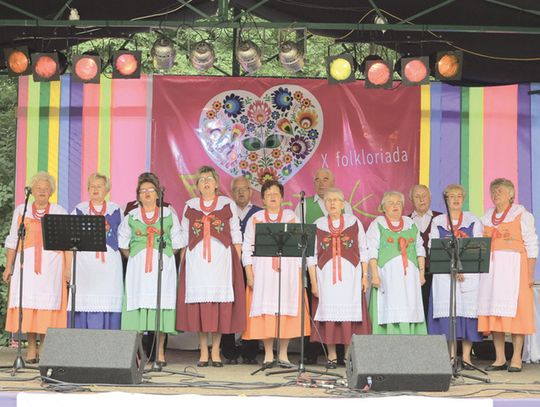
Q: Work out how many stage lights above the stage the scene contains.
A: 12